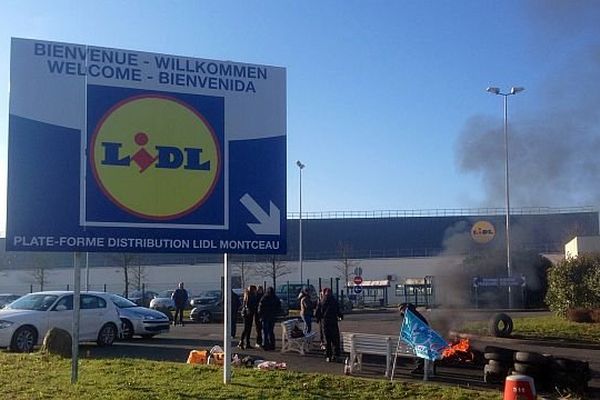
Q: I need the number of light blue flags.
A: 1